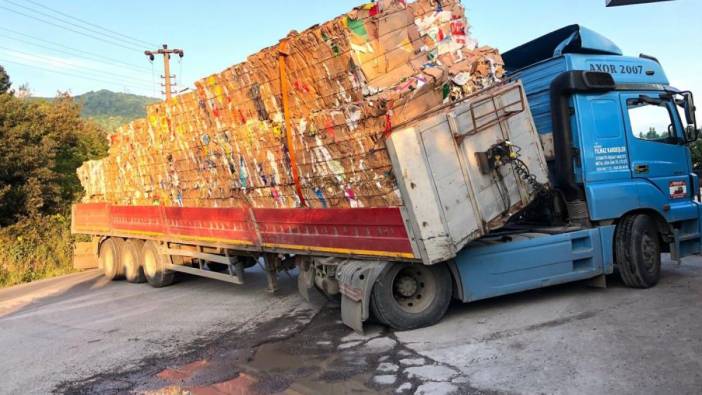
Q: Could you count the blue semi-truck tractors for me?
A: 1